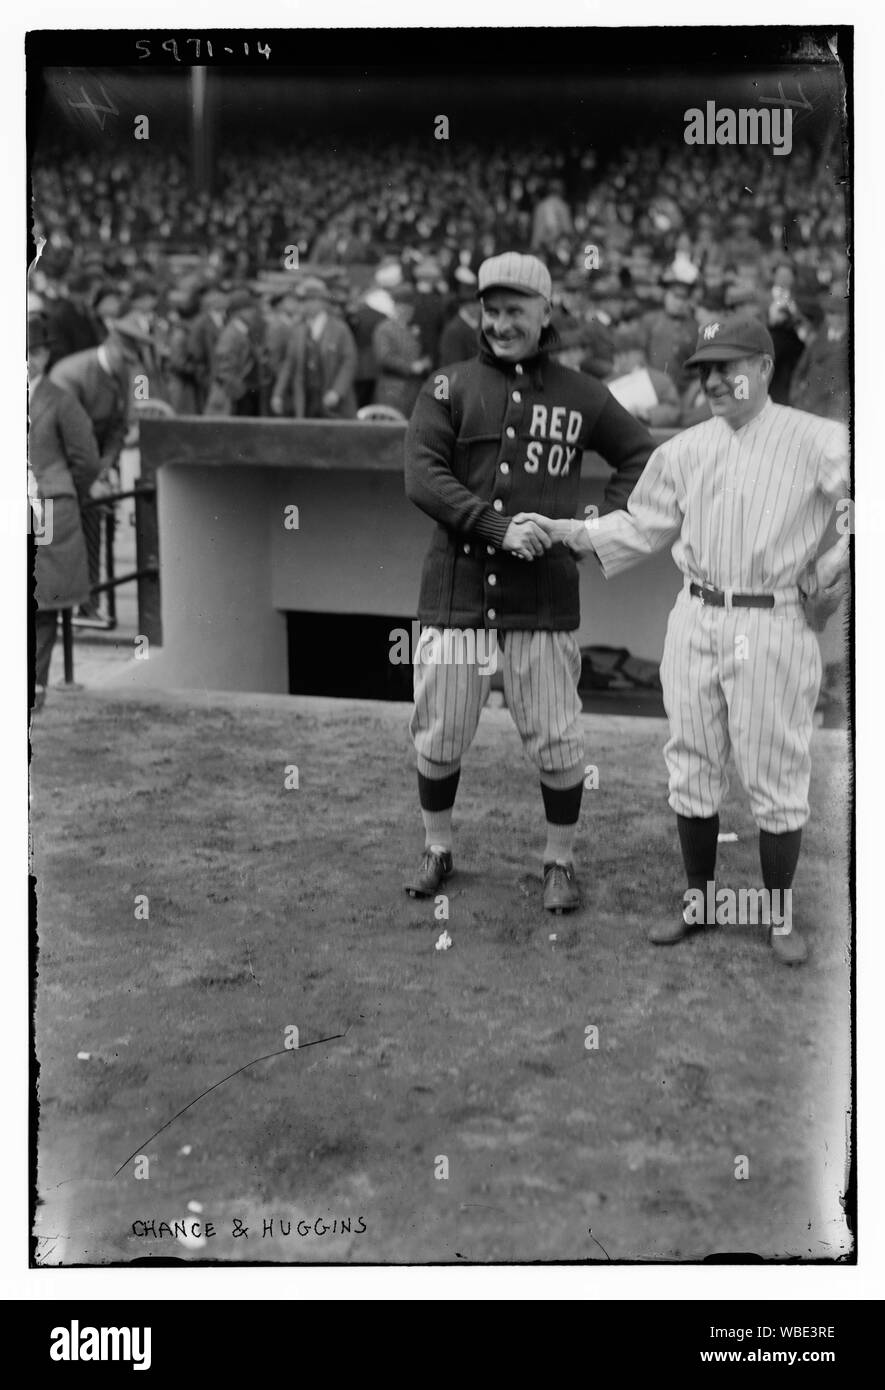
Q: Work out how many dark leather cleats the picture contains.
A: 4